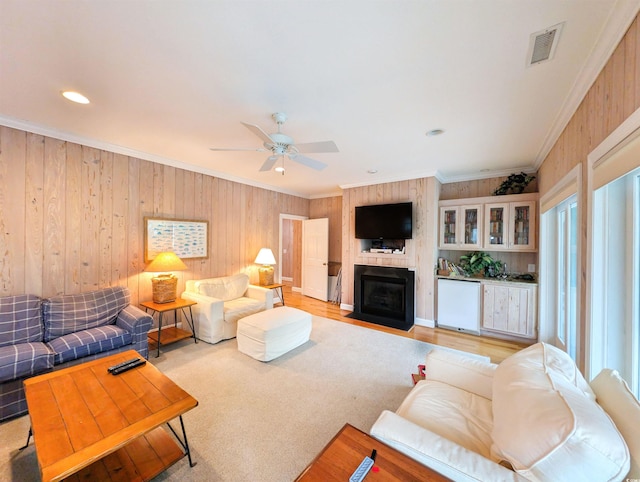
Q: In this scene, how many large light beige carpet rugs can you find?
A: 1